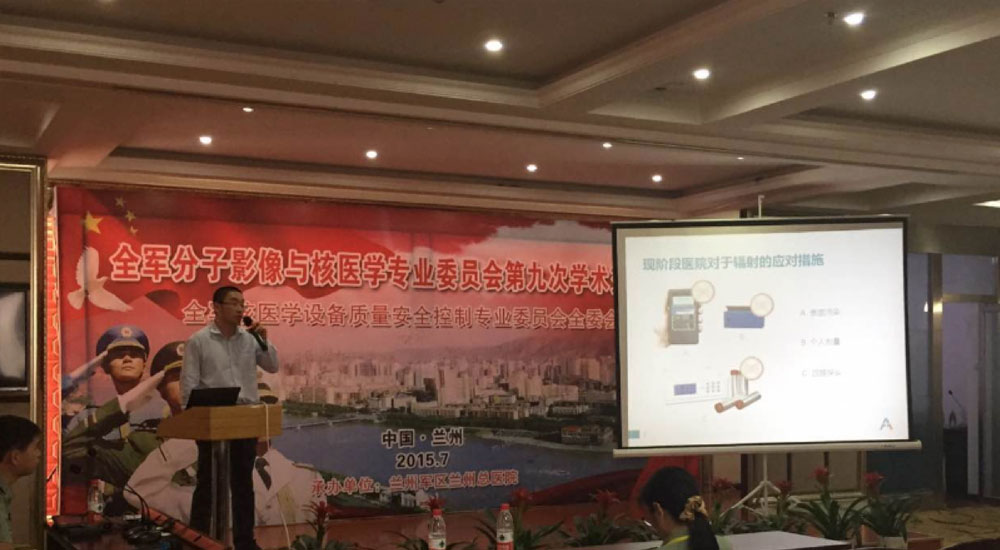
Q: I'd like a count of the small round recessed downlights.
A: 11